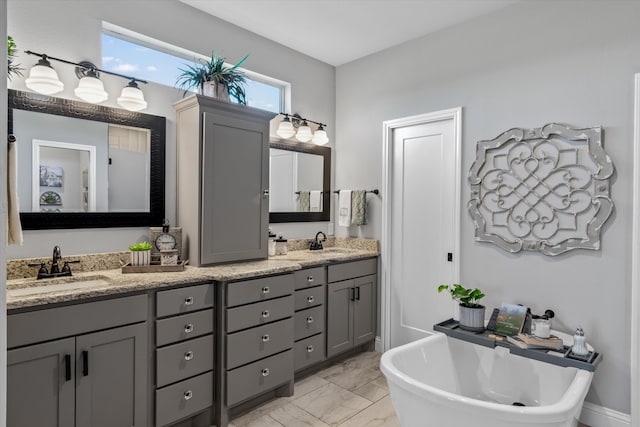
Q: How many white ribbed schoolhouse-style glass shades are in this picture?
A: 6